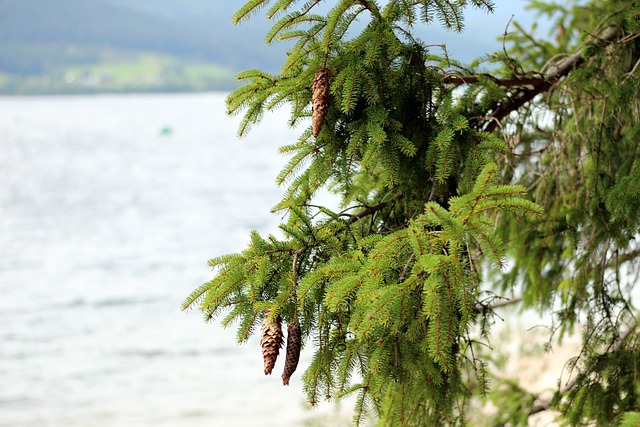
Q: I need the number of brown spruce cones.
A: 3